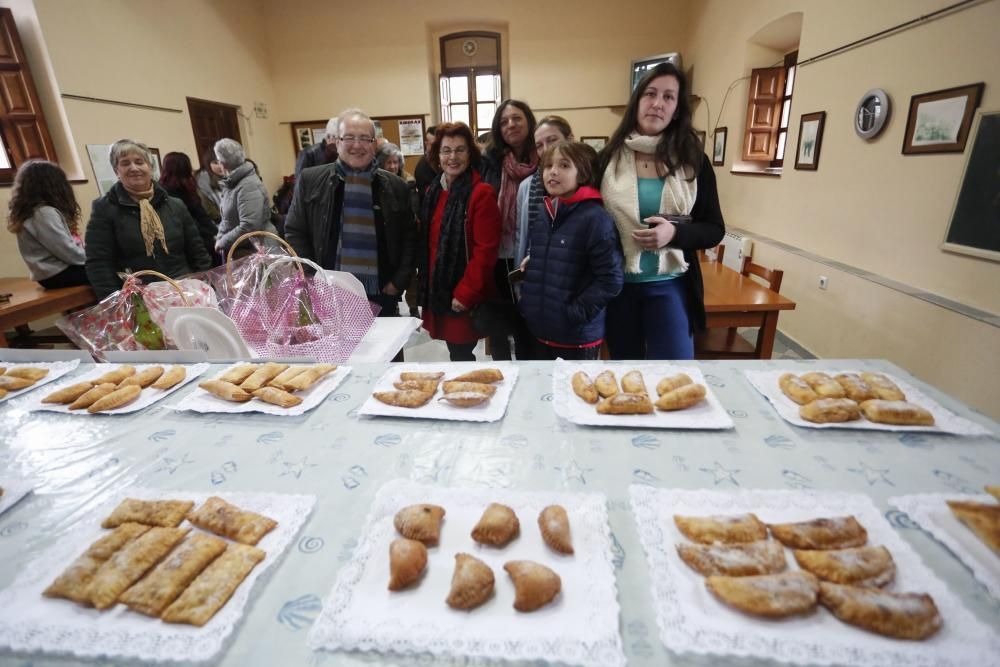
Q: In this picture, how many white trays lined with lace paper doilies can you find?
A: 11